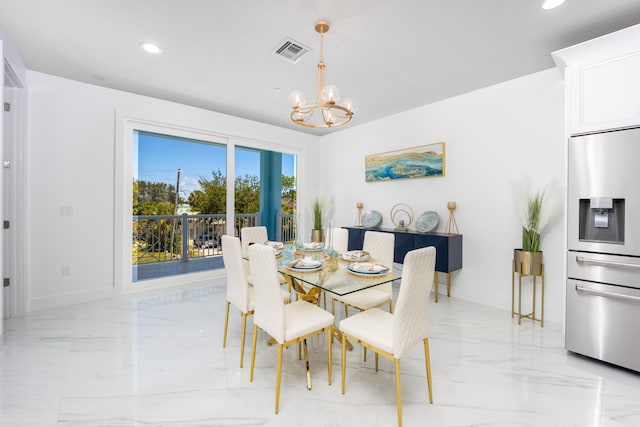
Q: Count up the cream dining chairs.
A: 6